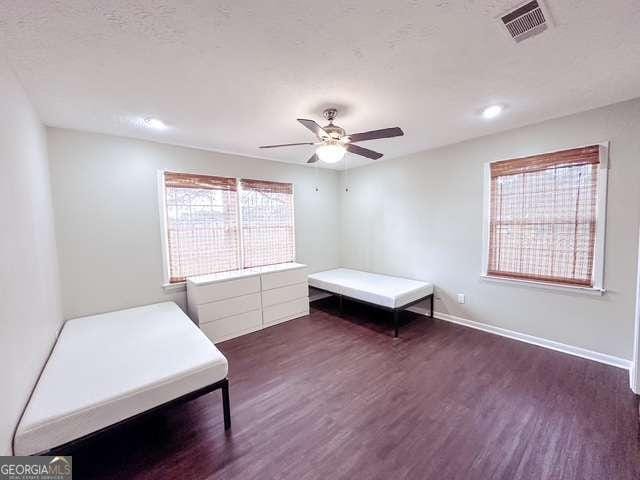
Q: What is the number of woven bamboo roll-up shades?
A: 3